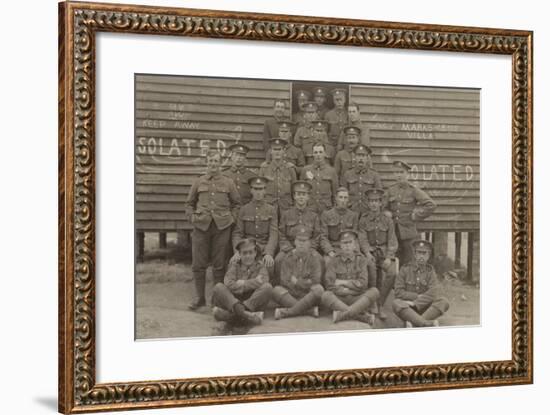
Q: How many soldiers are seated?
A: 8